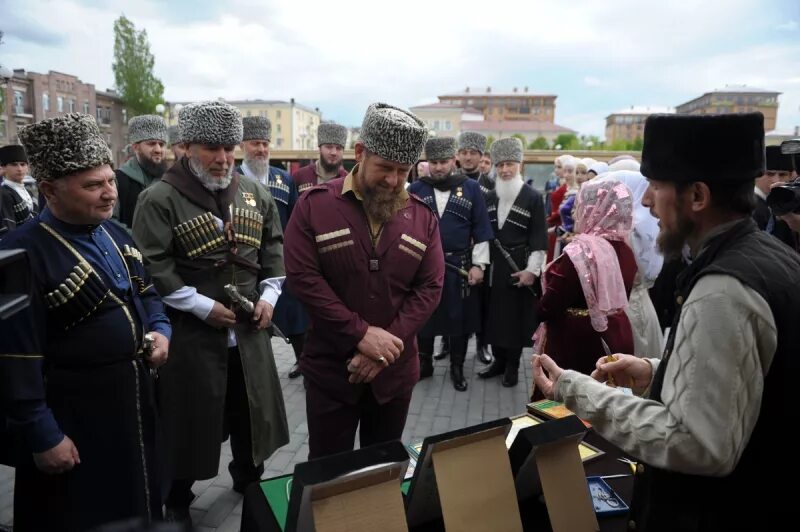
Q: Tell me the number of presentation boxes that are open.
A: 3